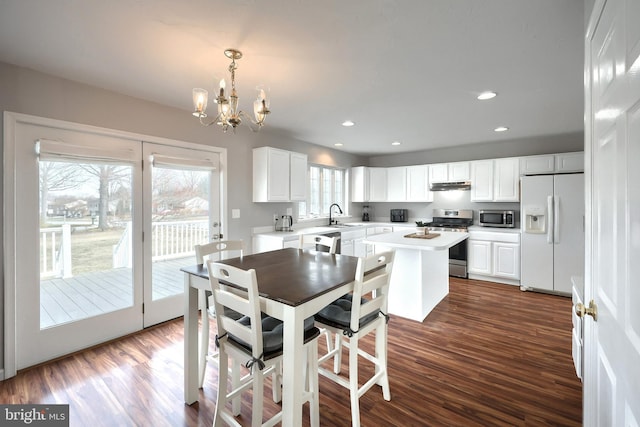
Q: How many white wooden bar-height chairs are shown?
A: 4